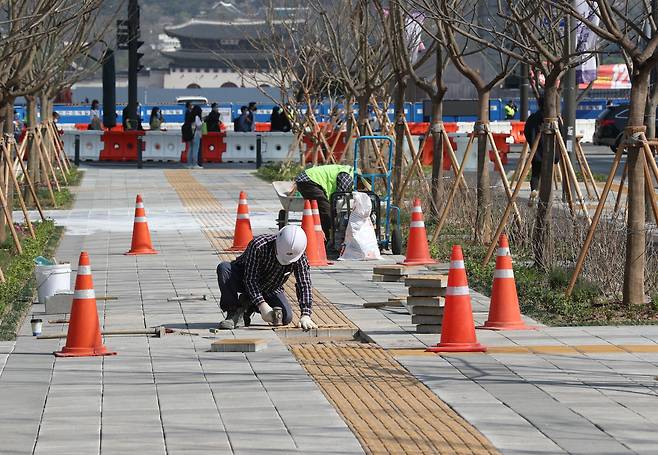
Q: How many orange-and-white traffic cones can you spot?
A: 8